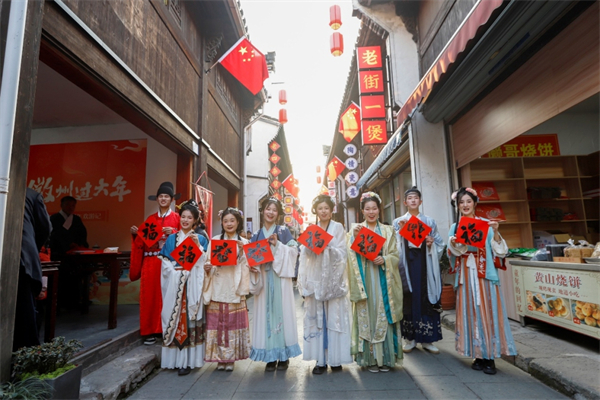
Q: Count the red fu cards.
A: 8